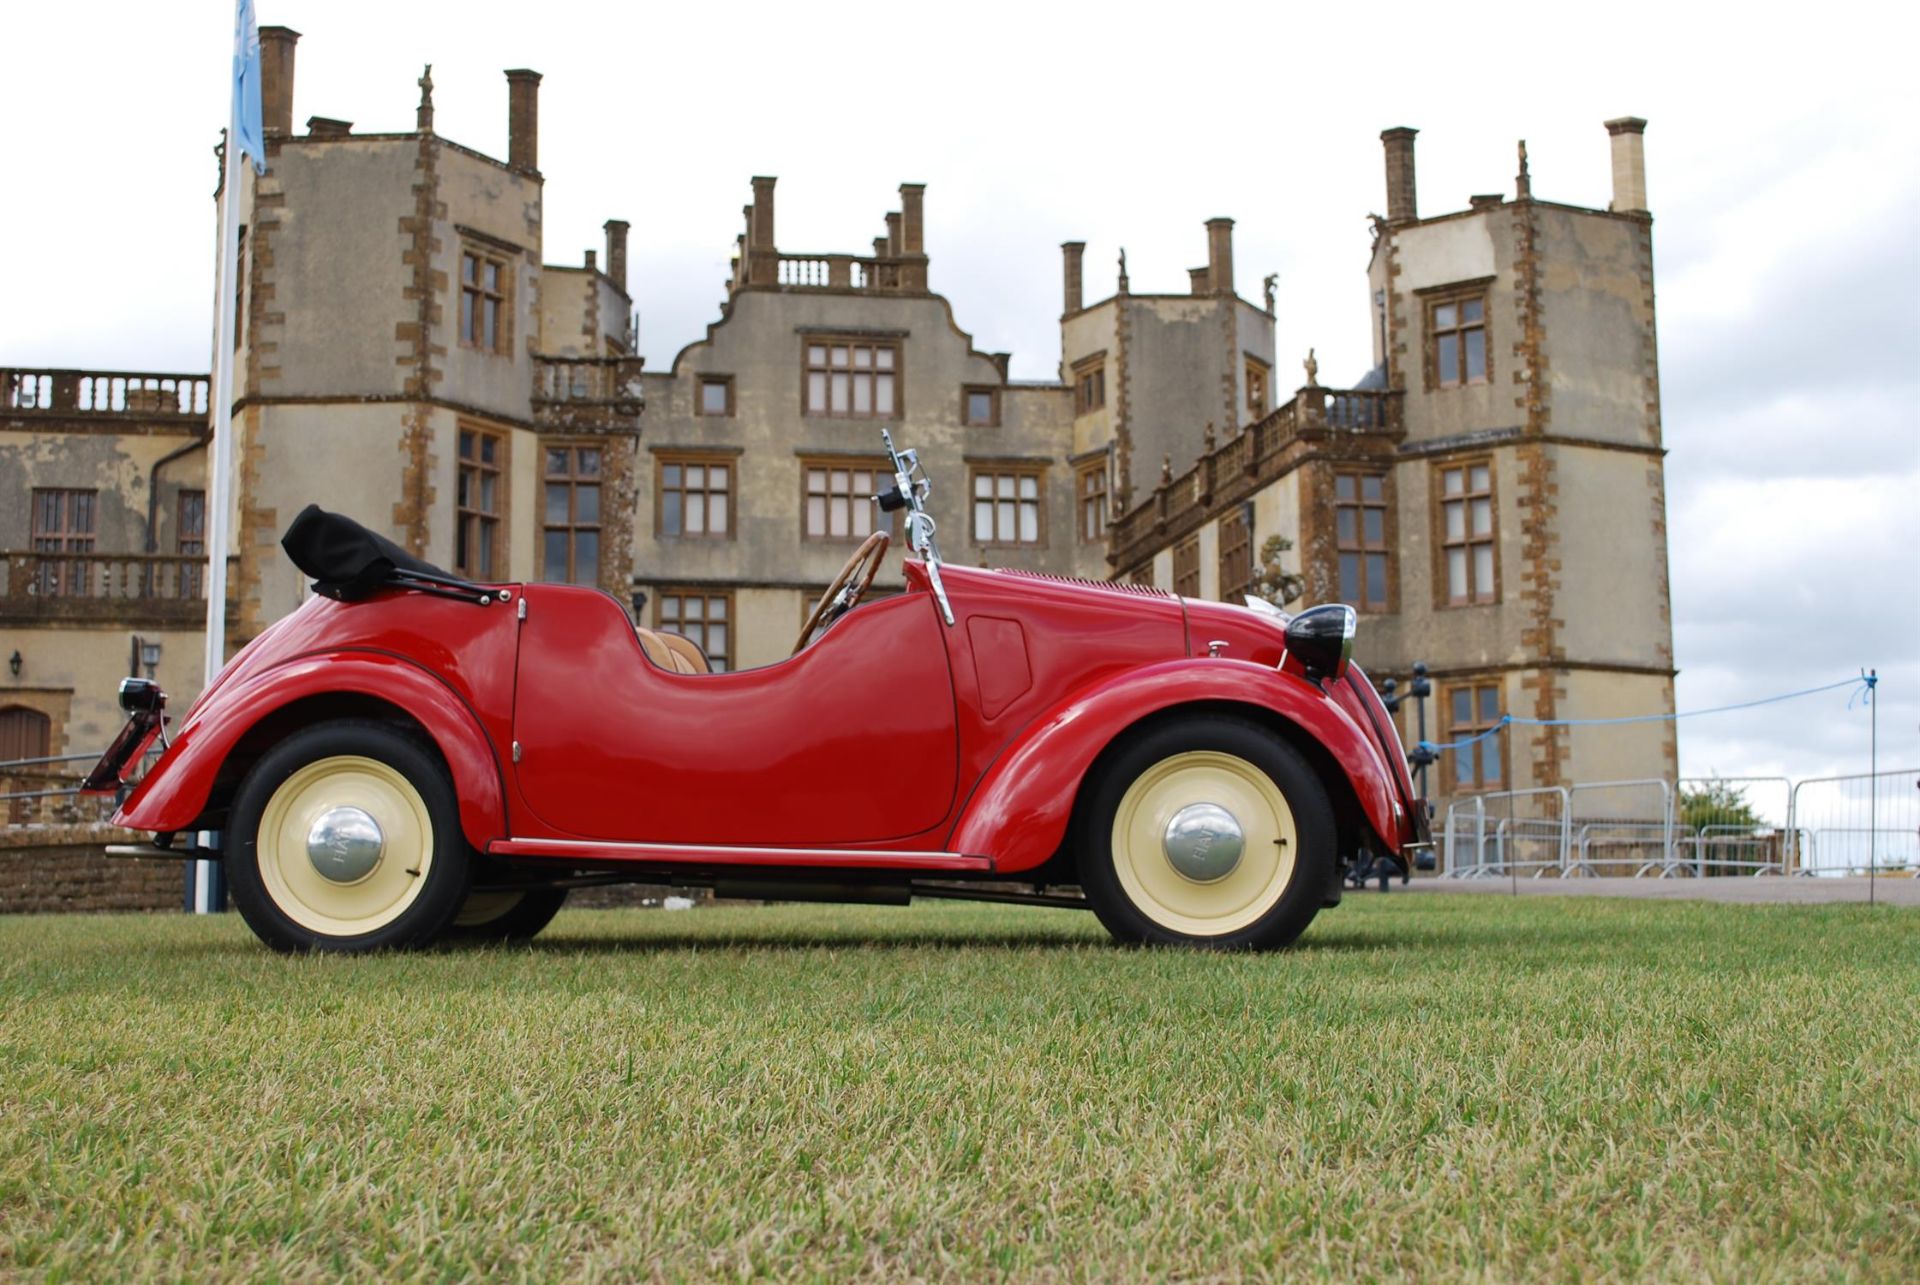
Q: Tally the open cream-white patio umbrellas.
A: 0